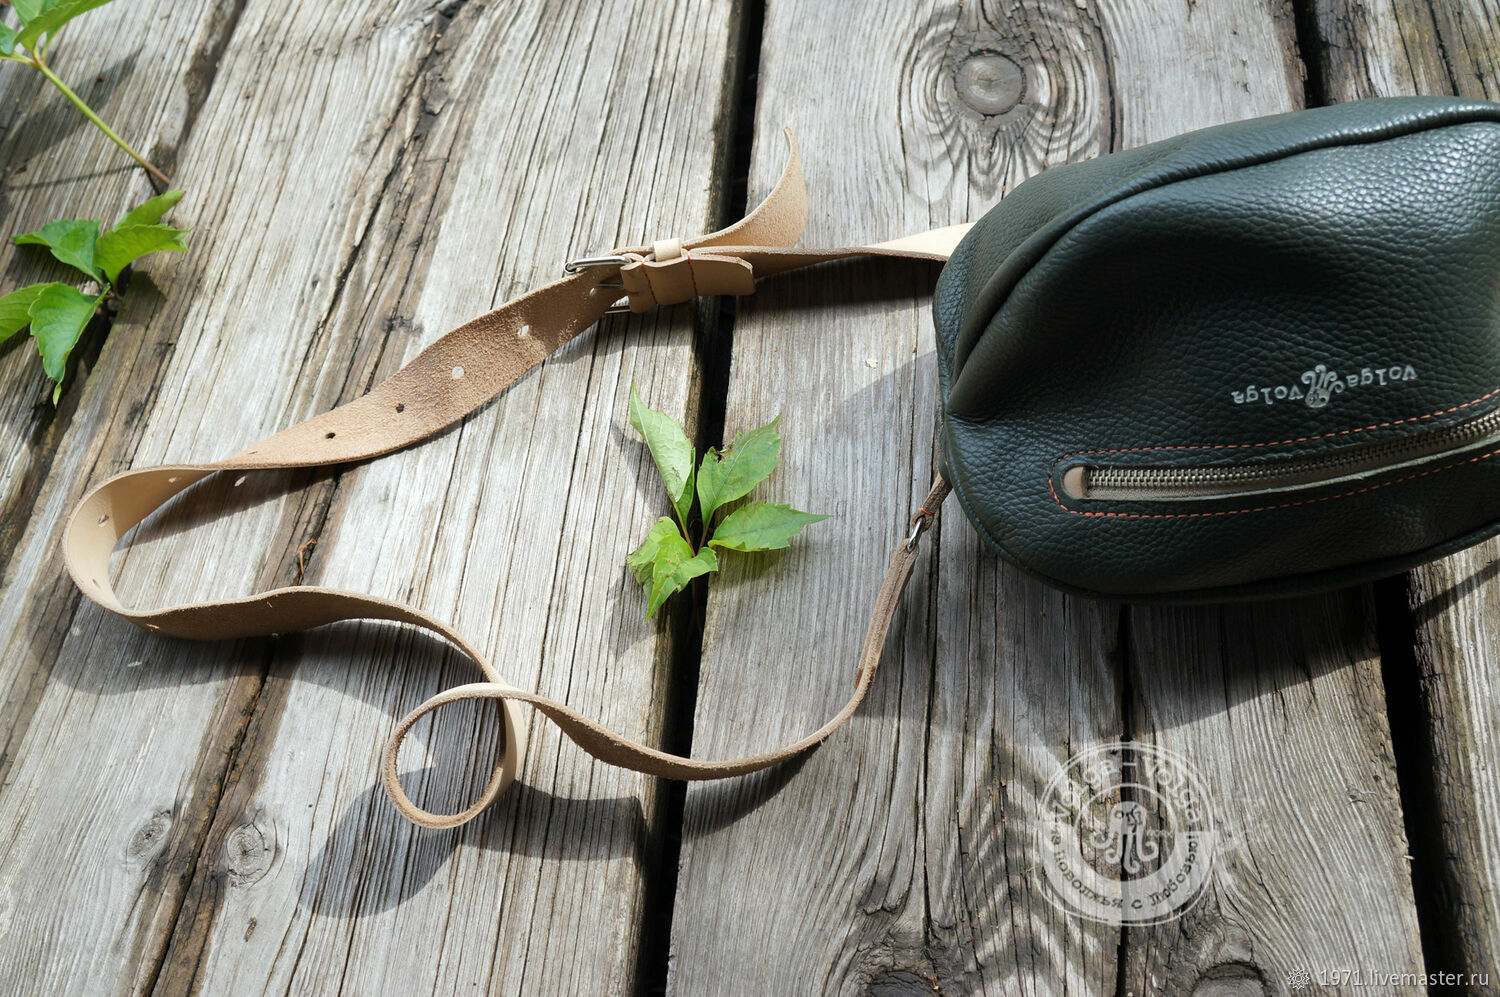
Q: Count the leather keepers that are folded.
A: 1